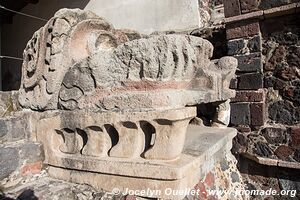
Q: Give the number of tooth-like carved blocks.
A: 4